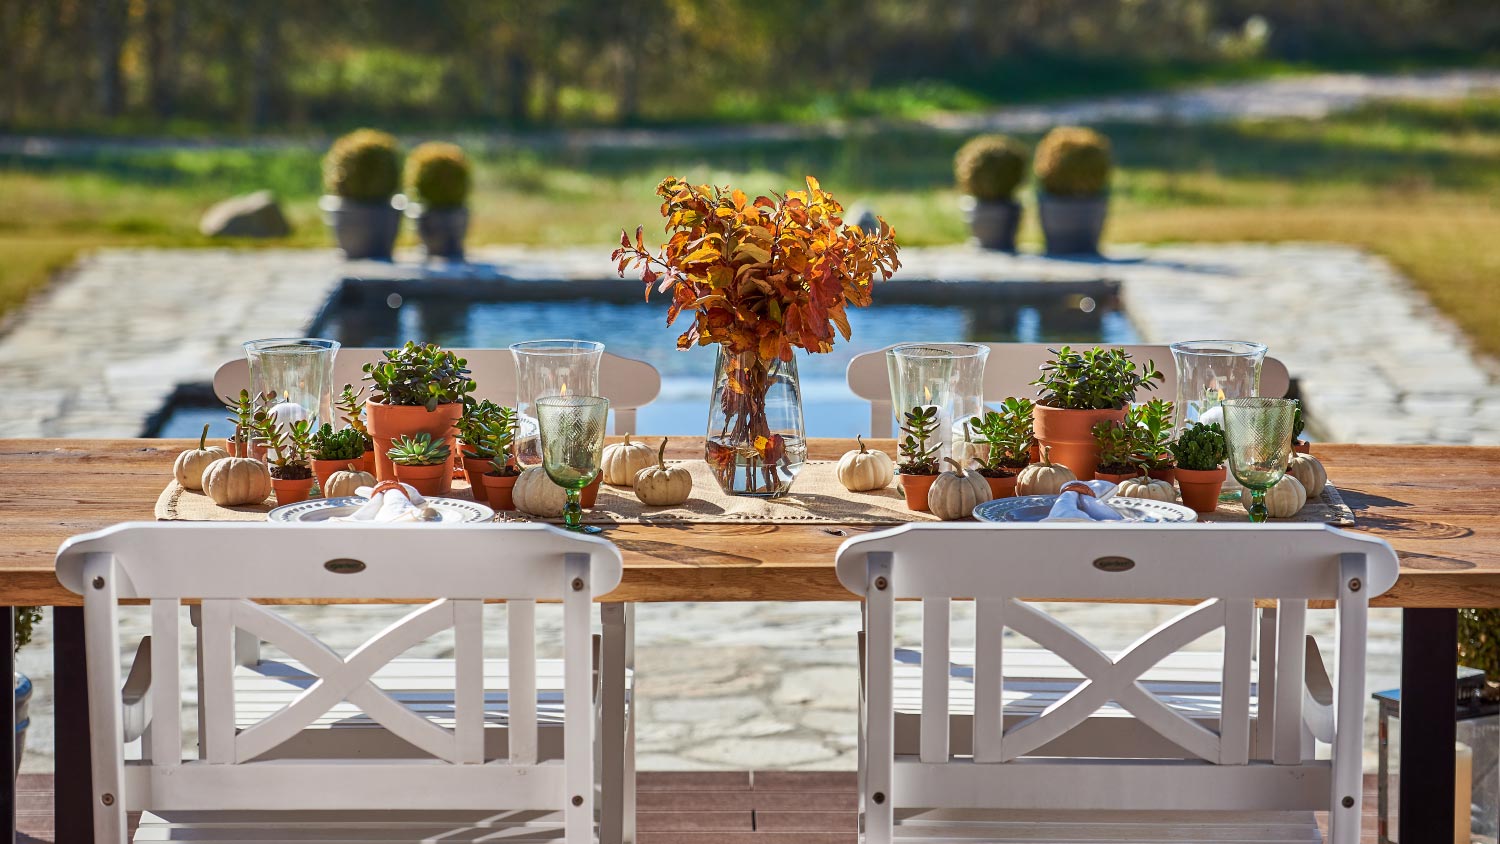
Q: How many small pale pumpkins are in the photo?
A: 13